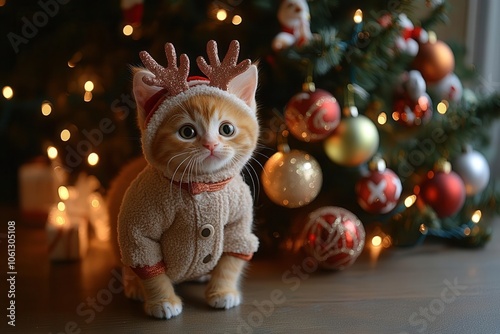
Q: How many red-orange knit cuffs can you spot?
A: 2